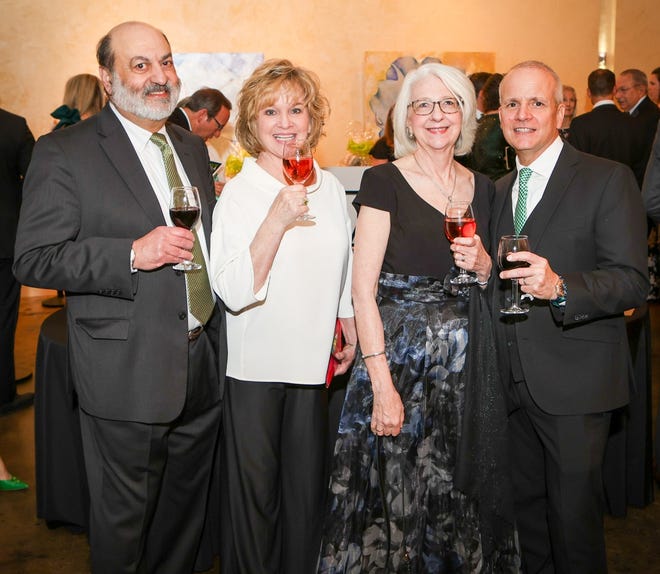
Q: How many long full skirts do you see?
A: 1